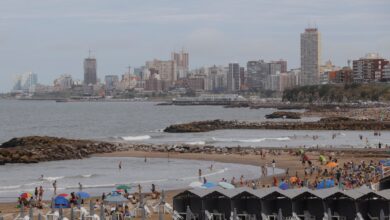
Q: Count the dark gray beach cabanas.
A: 7